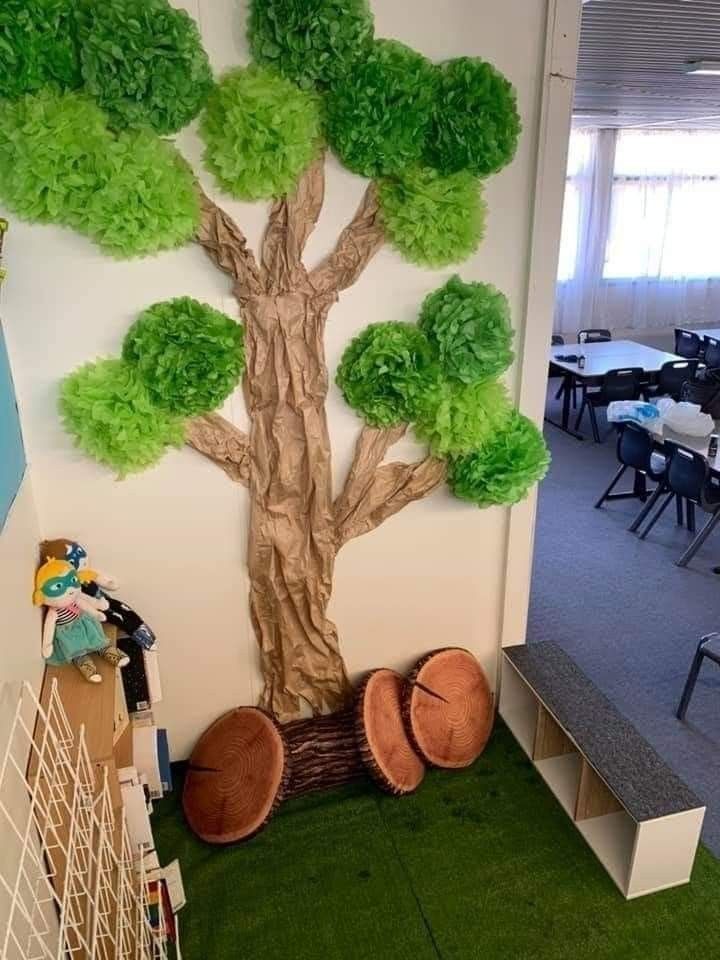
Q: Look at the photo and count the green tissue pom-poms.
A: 15